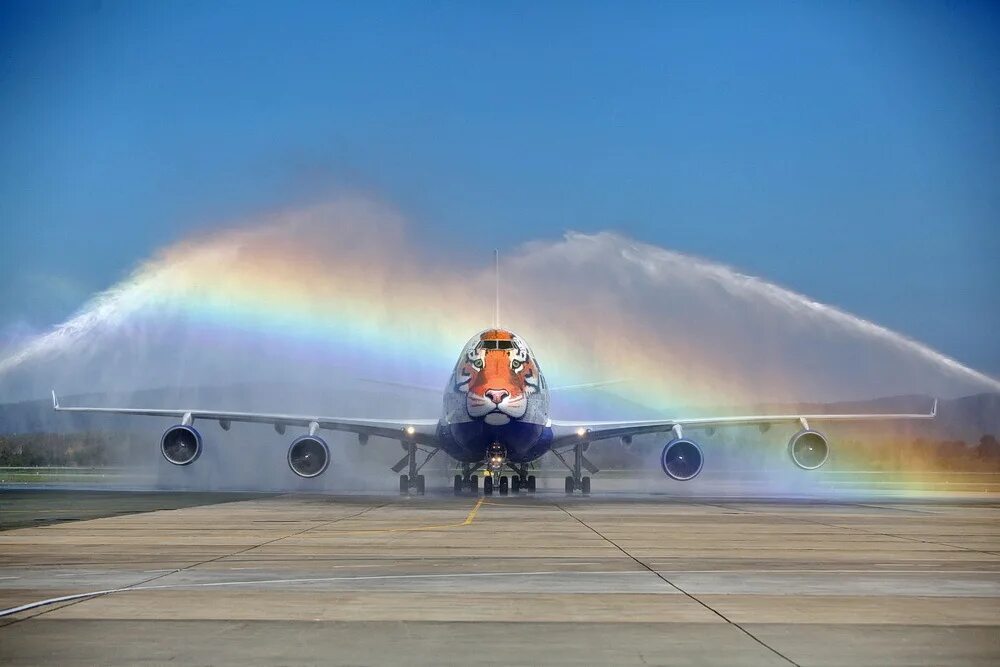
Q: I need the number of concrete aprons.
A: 1